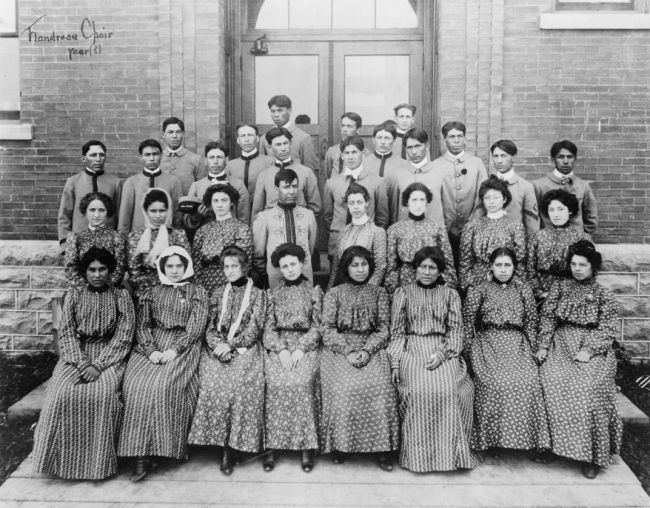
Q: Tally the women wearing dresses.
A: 15